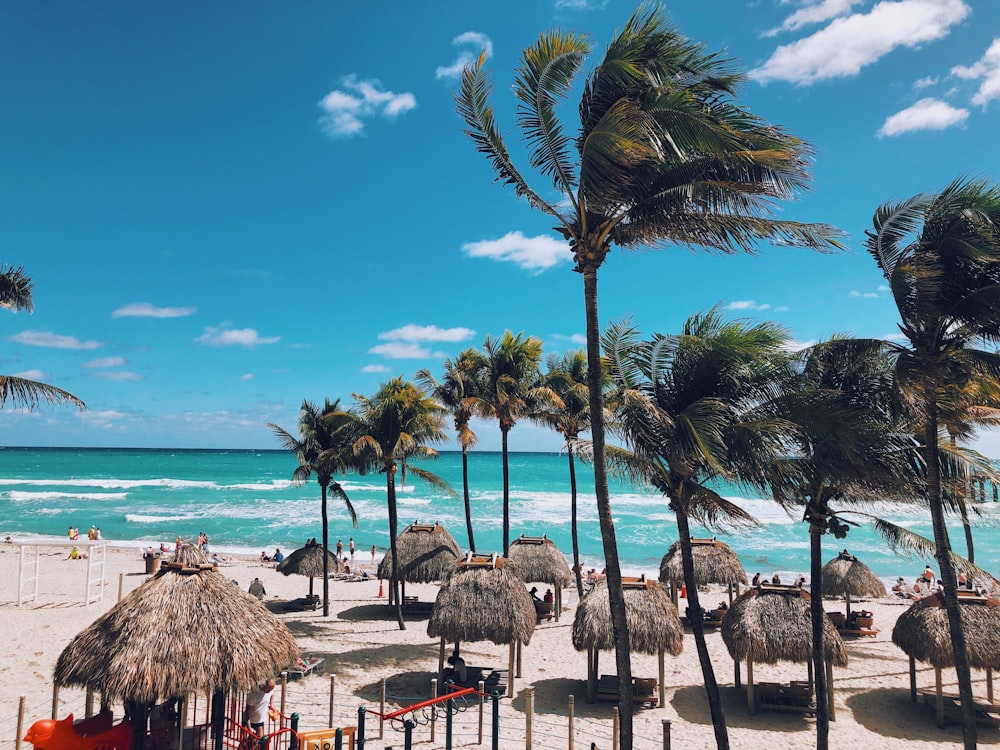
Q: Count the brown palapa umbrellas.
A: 10